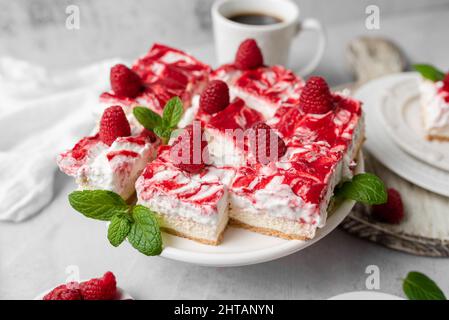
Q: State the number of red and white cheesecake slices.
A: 8